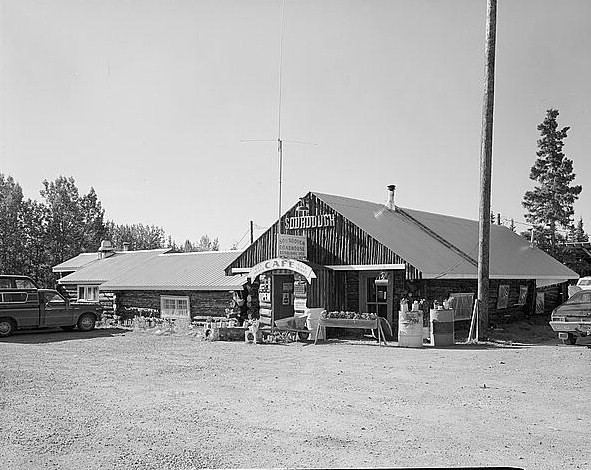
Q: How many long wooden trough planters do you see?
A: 1